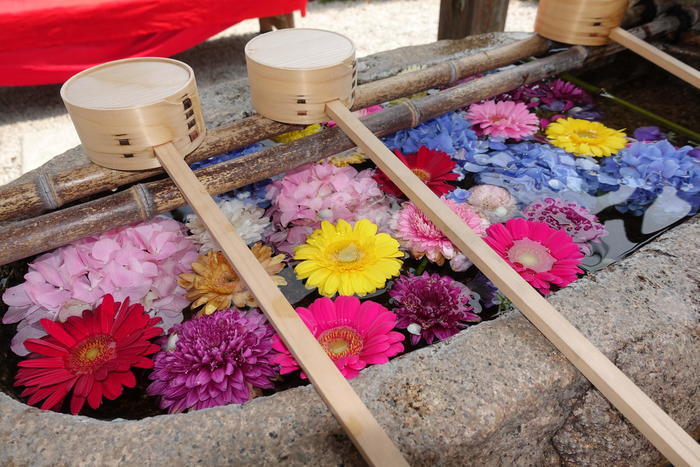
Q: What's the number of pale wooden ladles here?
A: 3